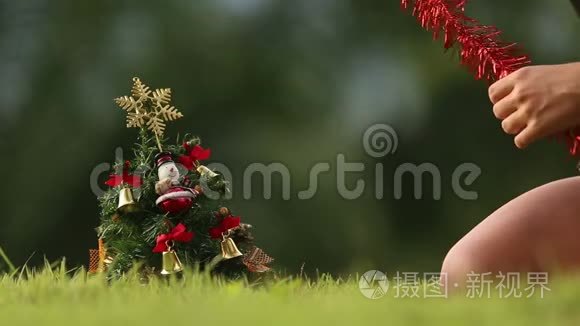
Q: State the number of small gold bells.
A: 4